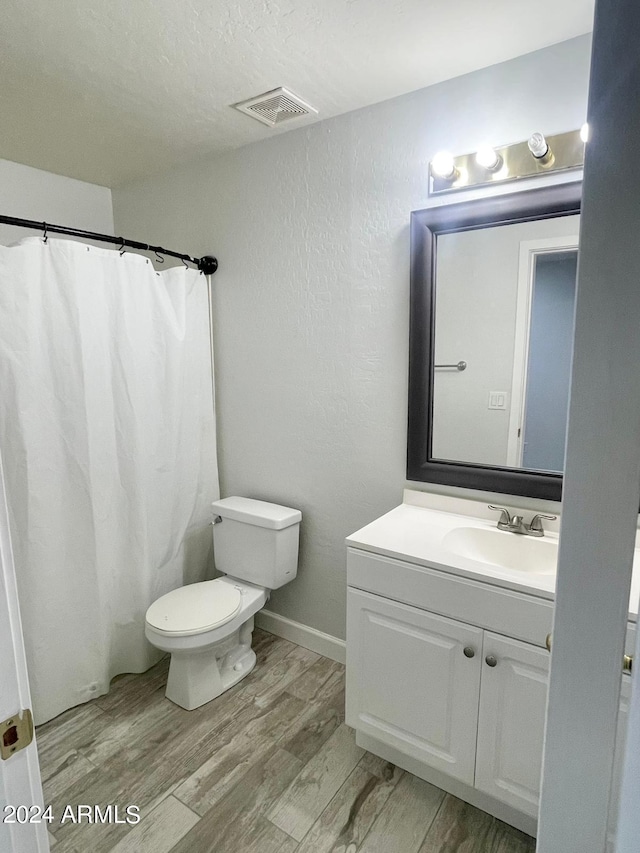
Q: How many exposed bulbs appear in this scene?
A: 4